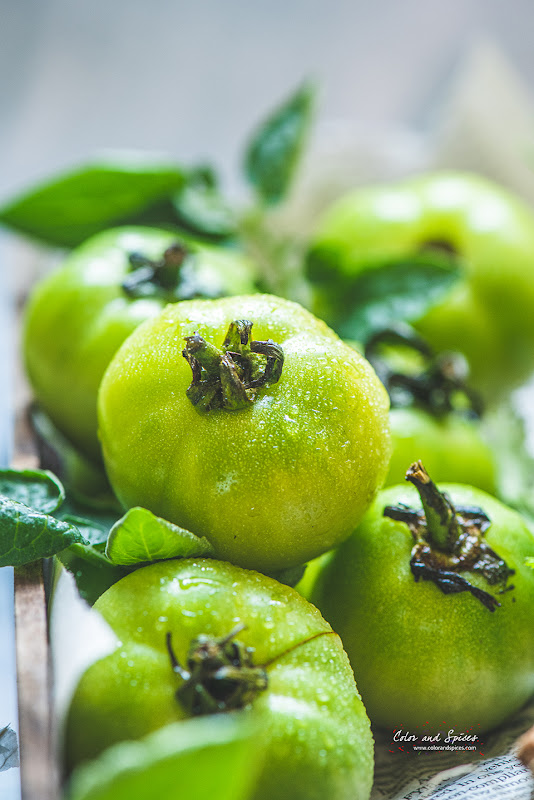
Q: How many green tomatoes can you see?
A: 6